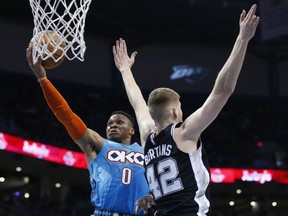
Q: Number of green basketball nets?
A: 0